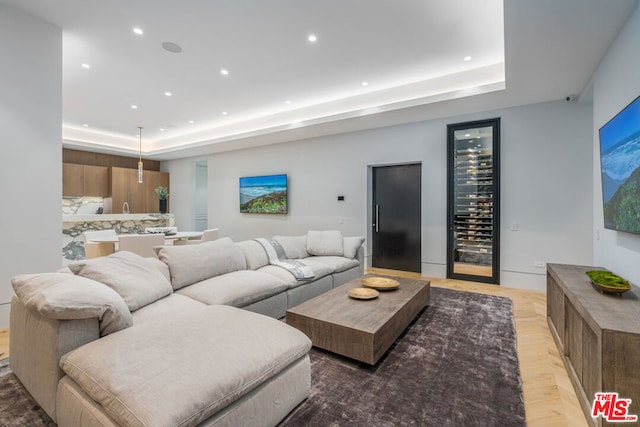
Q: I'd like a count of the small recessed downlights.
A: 14